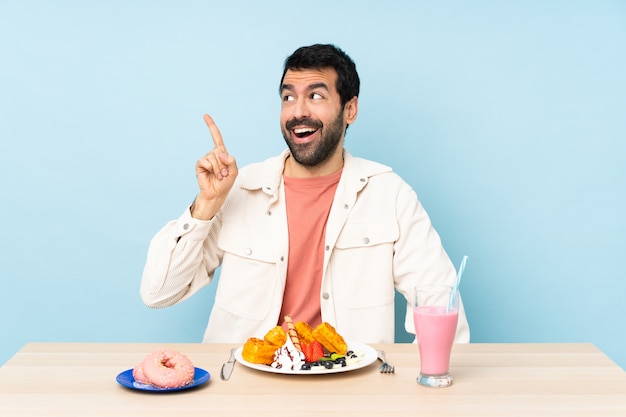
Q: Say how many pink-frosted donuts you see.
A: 2